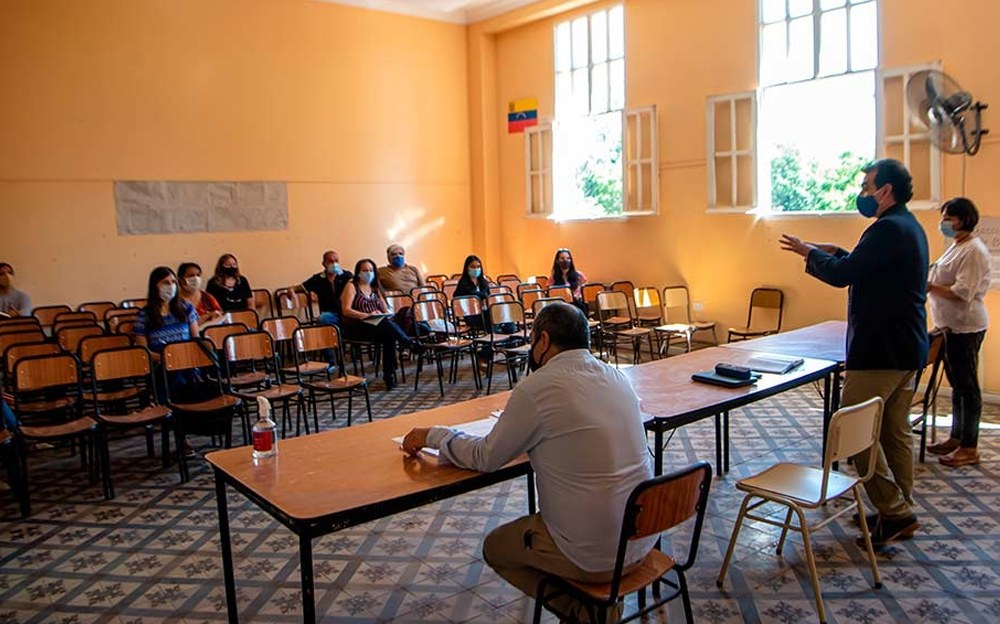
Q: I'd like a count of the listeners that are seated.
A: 9